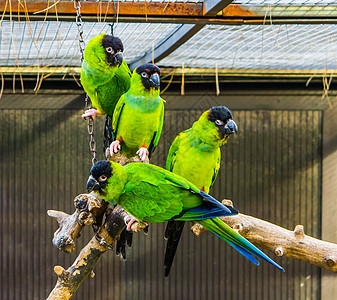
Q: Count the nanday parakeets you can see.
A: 4